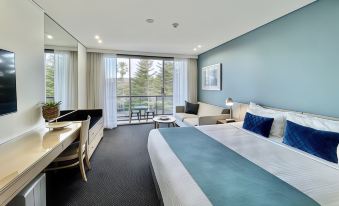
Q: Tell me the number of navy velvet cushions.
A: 2